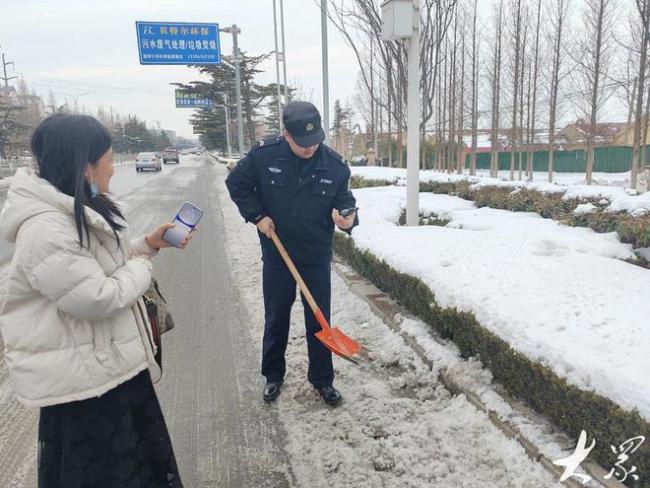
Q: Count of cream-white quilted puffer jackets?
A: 1